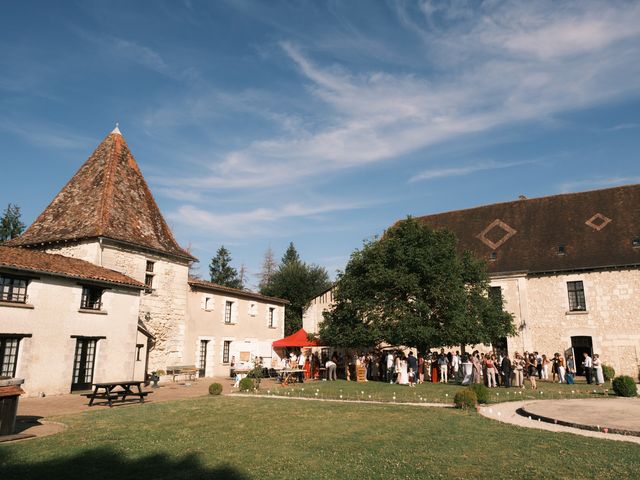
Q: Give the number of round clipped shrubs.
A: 6